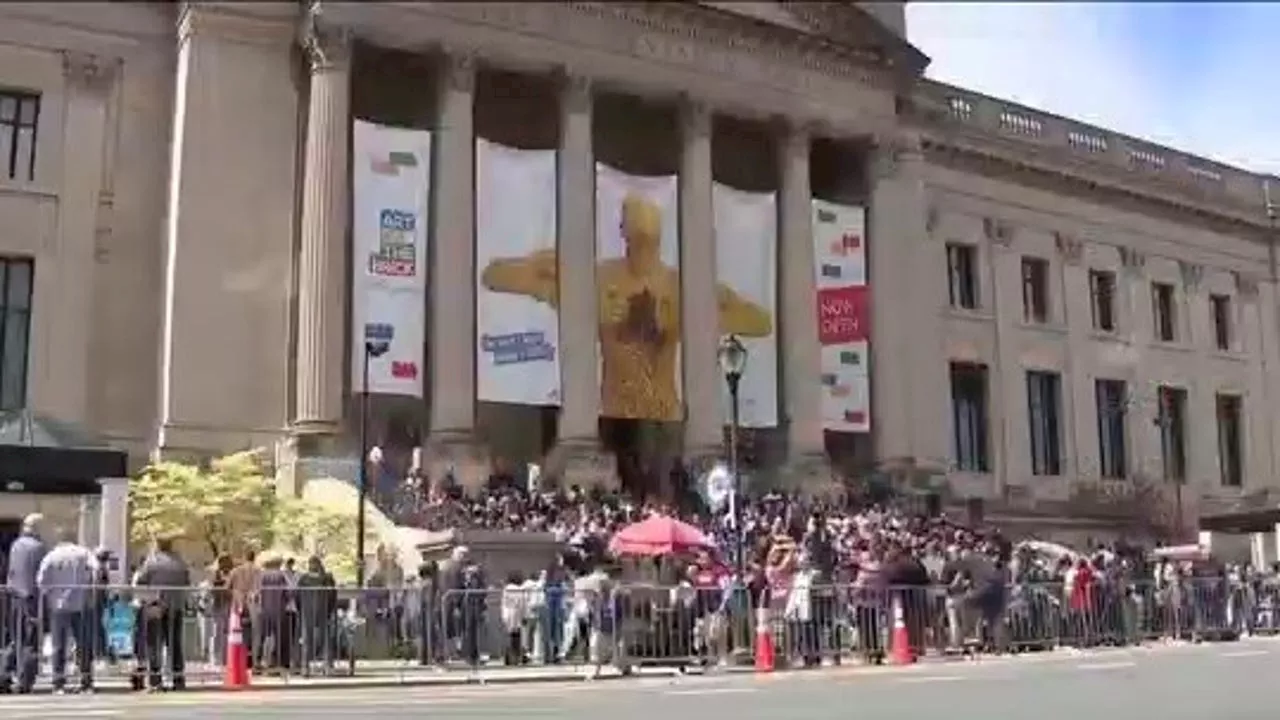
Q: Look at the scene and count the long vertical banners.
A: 5